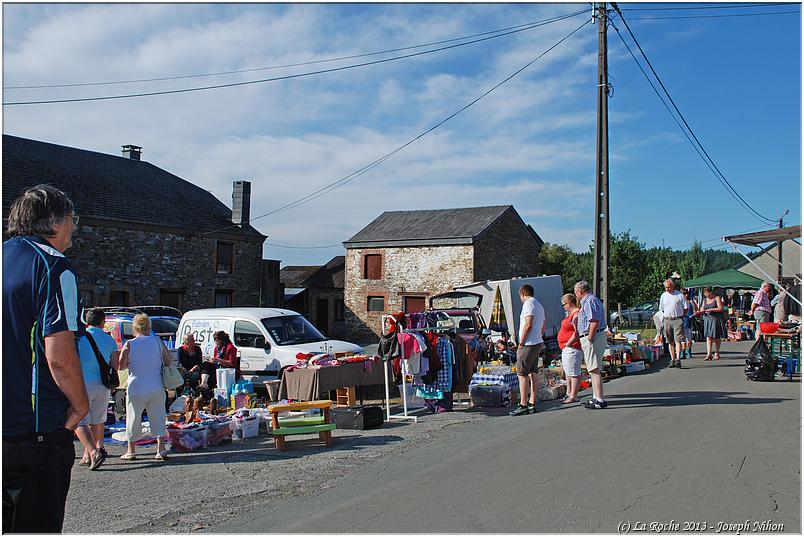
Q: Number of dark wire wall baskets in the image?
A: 0